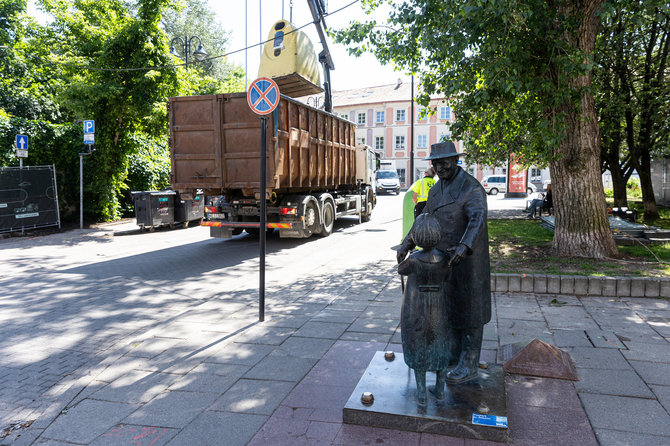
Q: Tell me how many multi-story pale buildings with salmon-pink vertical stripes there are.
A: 1